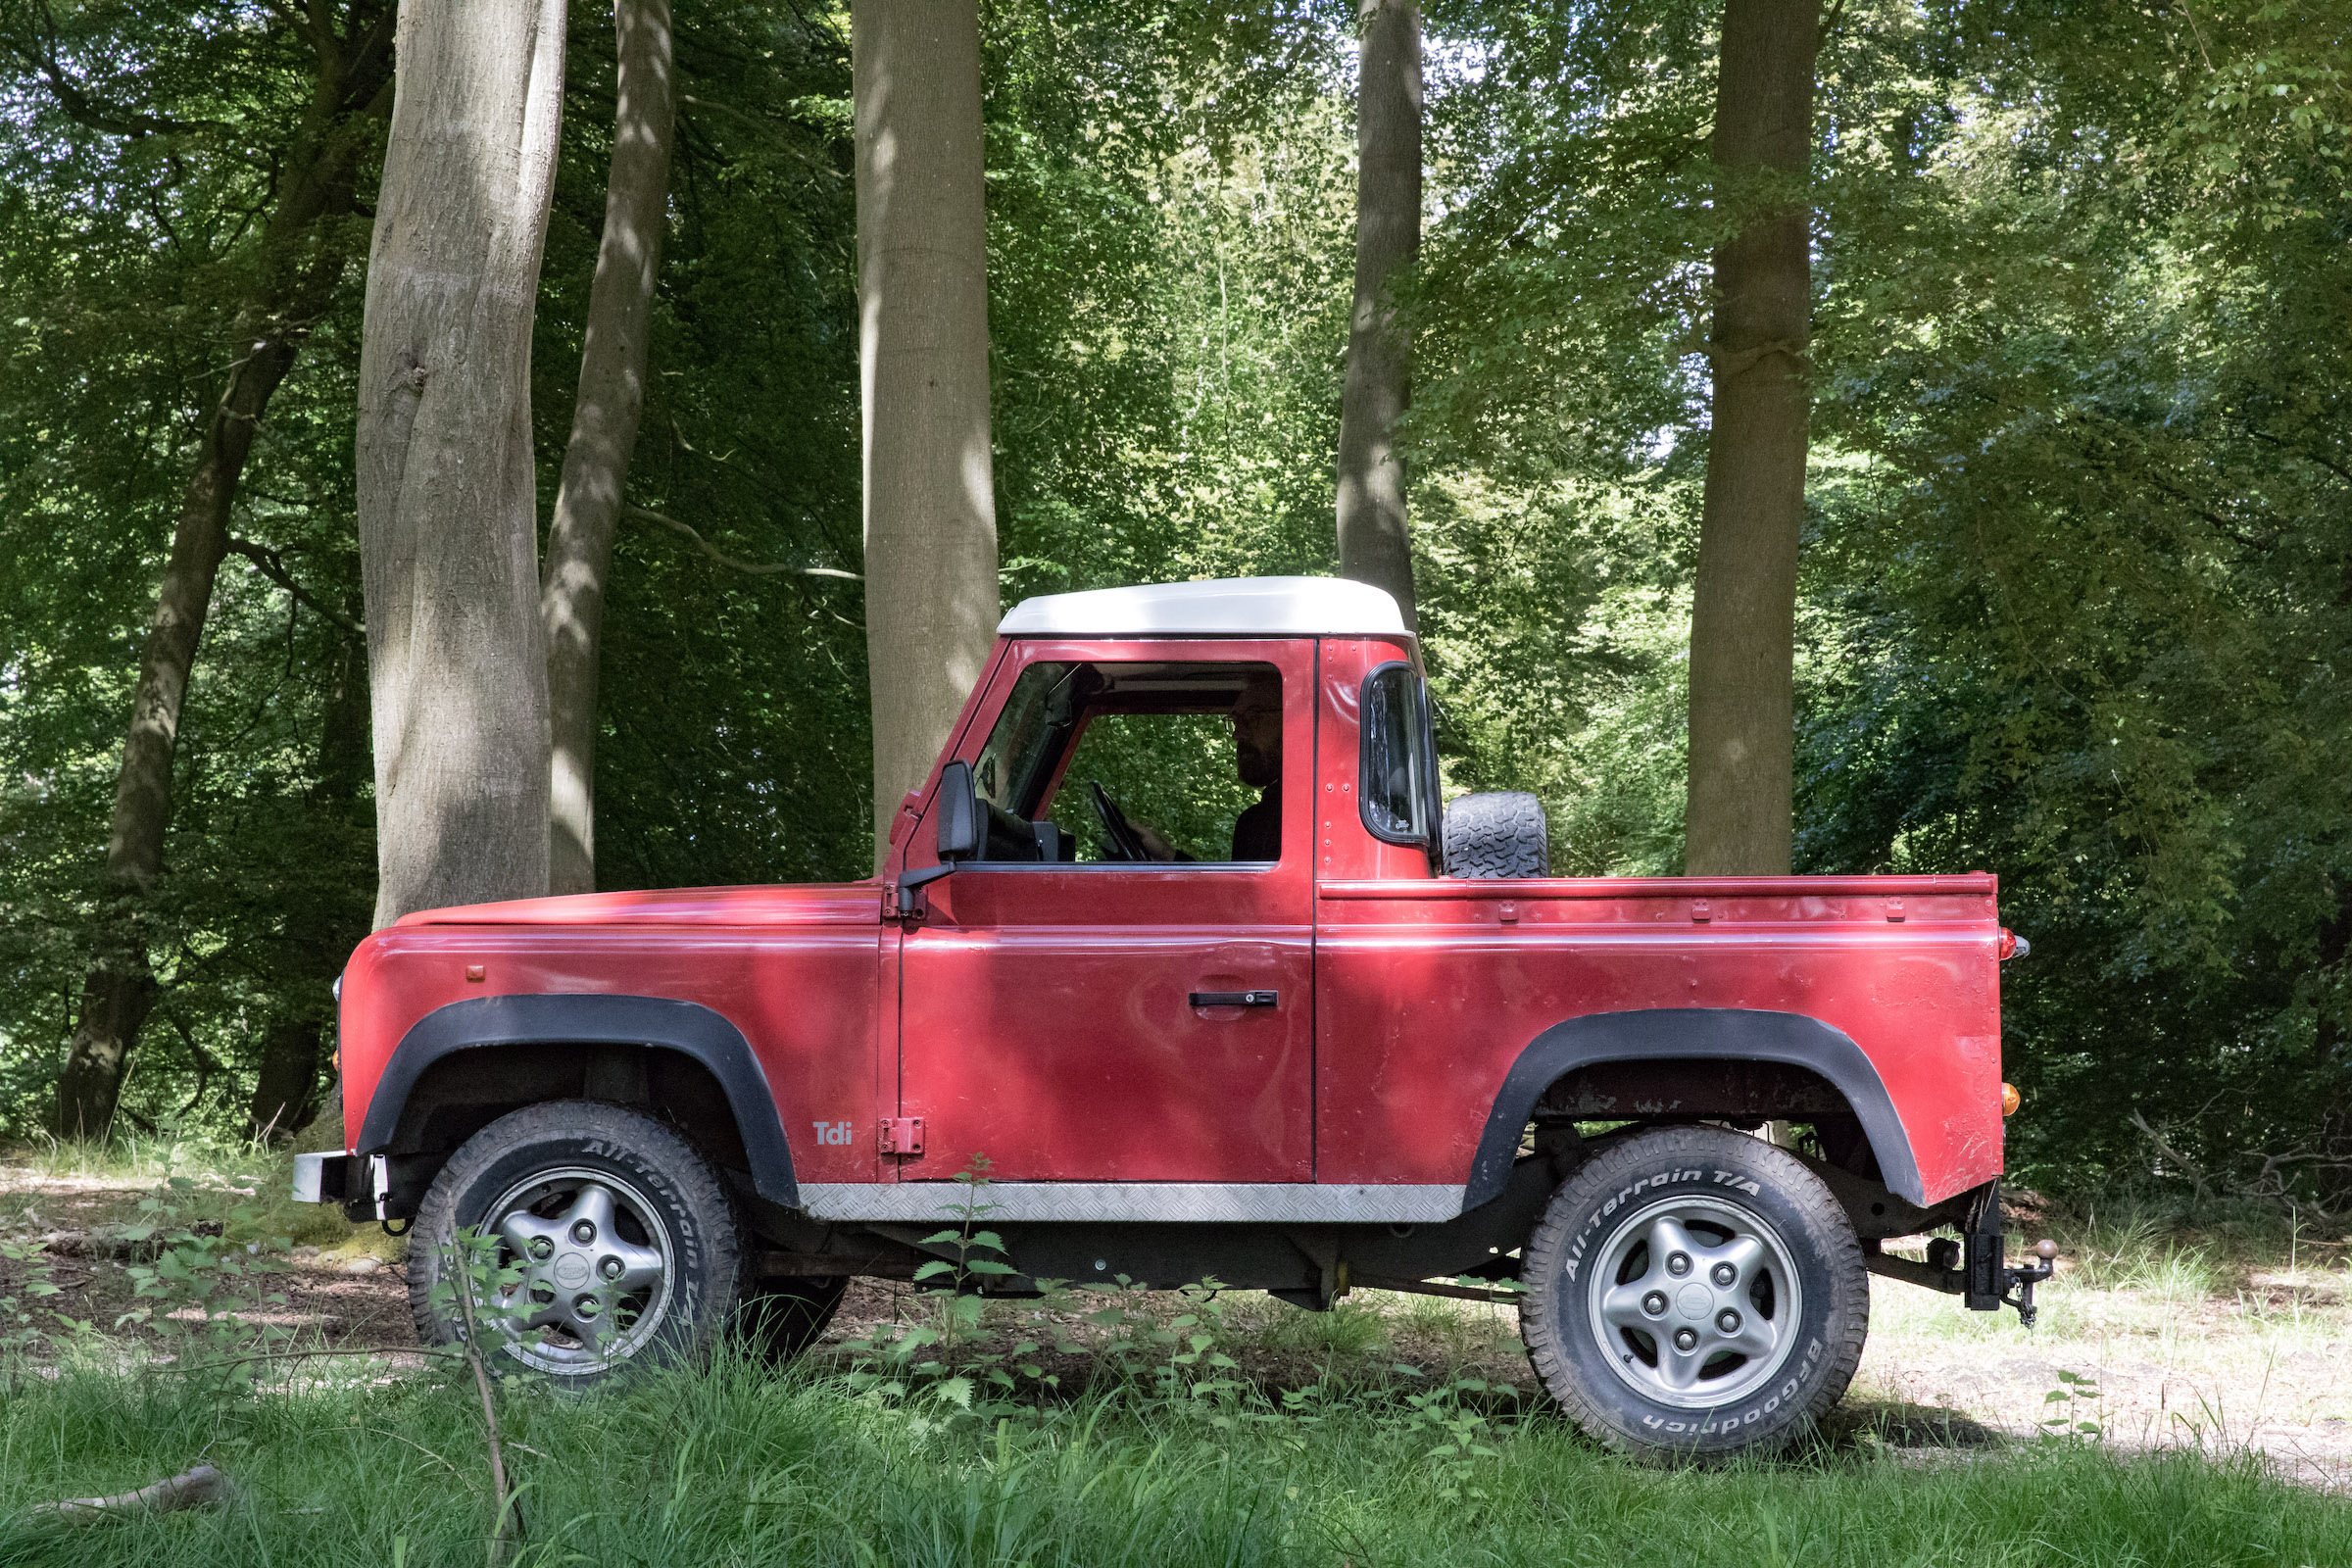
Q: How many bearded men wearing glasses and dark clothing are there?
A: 1